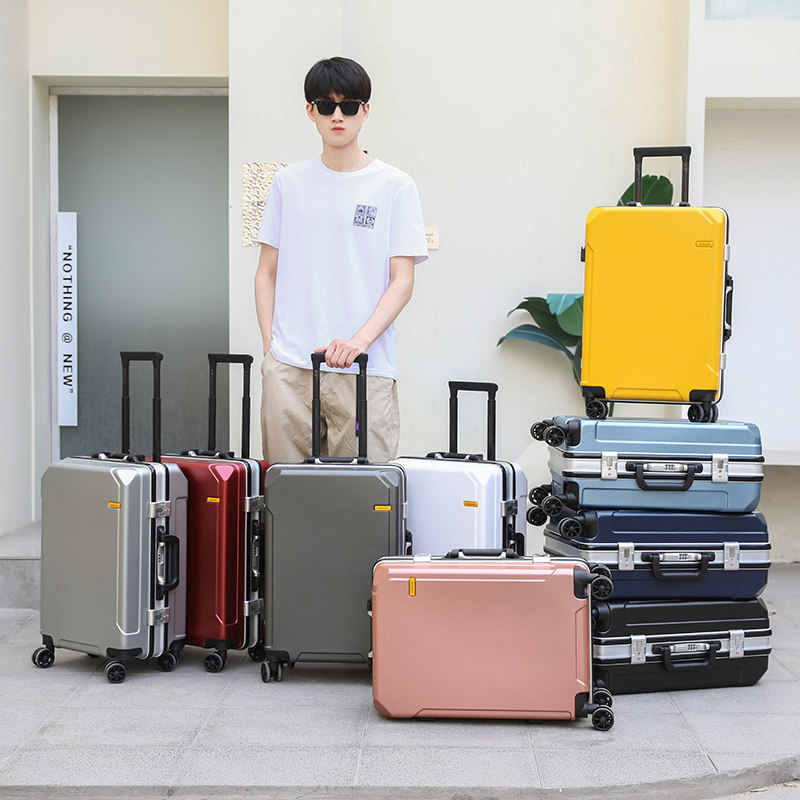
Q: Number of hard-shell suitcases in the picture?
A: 9